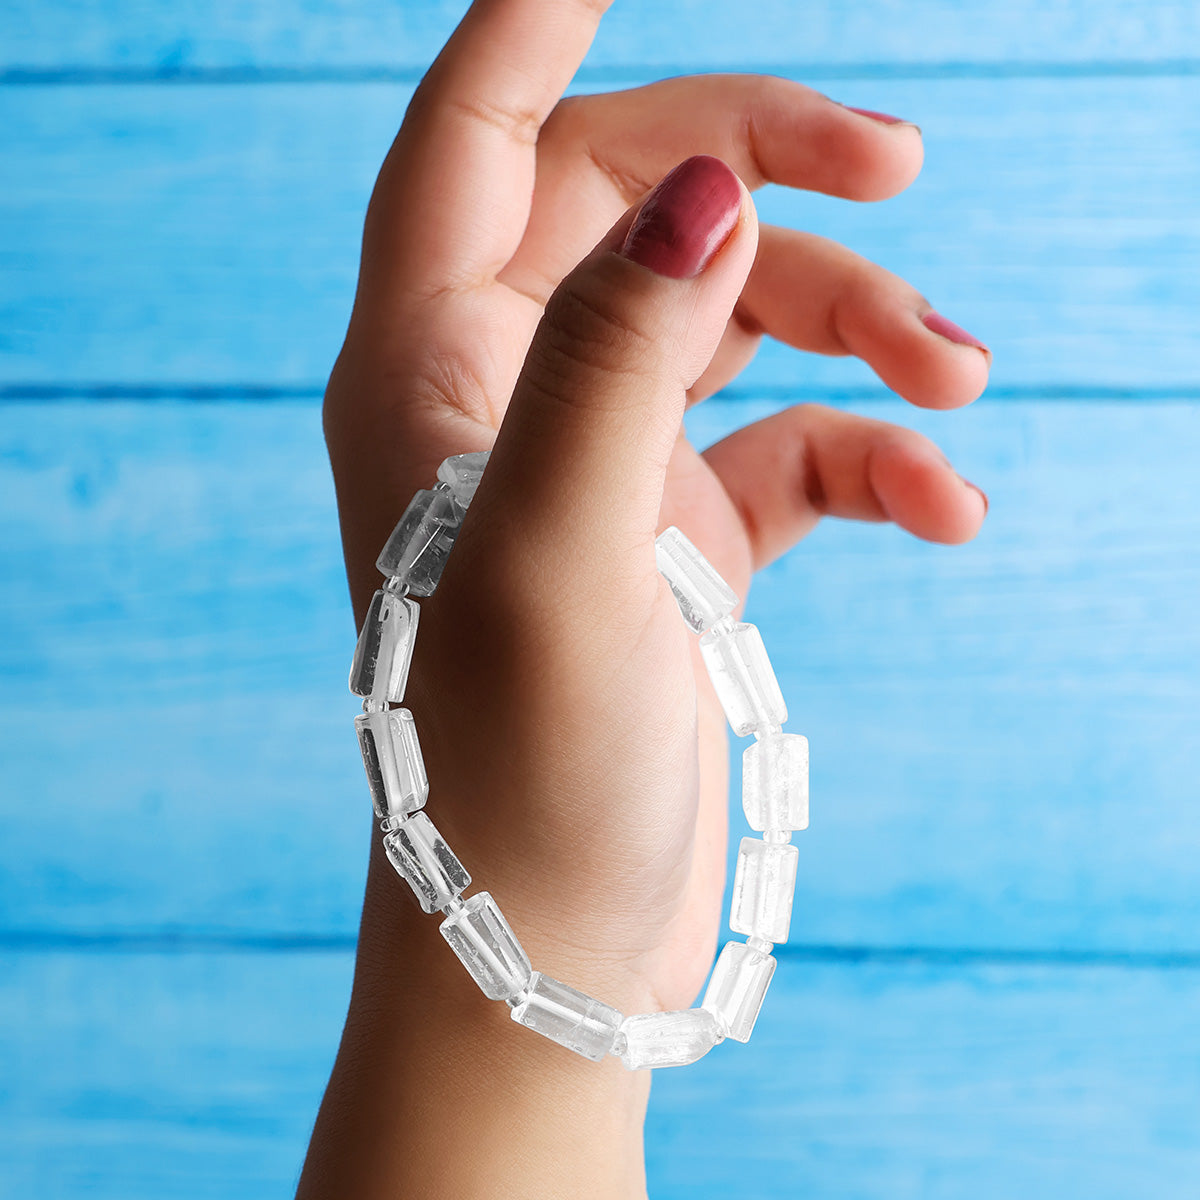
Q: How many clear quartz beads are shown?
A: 13